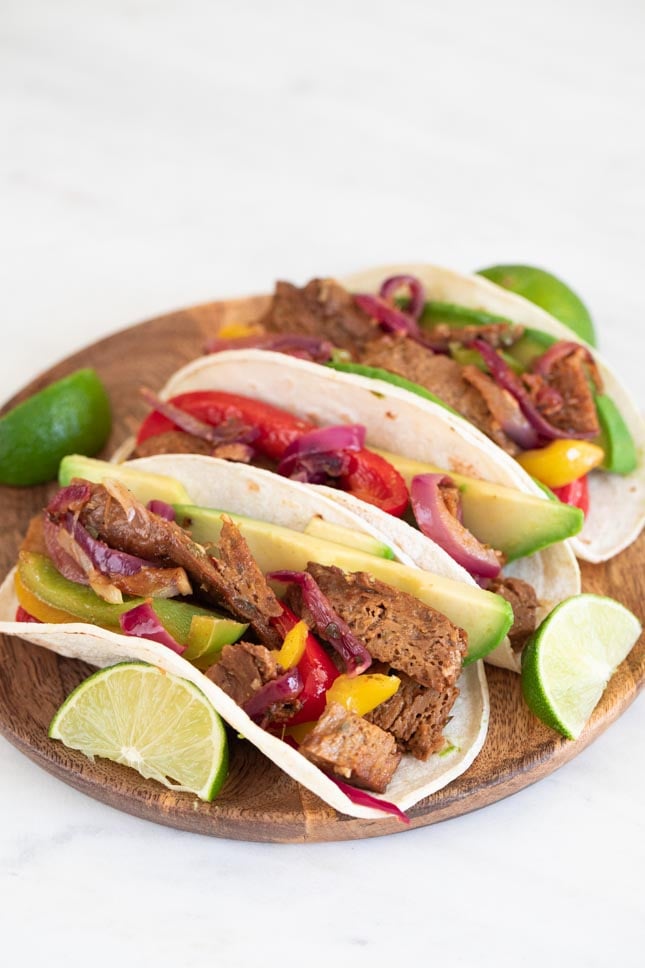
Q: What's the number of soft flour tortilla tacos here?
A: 3